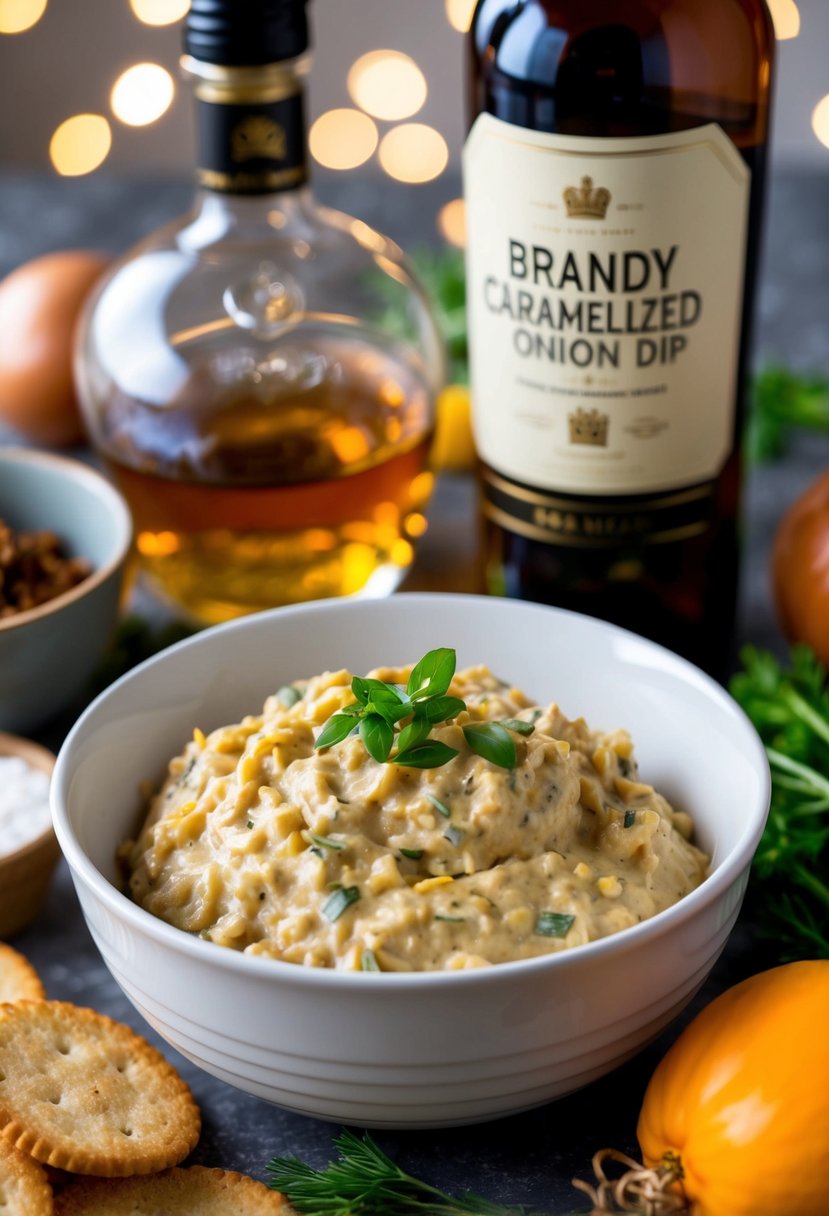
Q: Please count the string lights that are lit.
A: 11